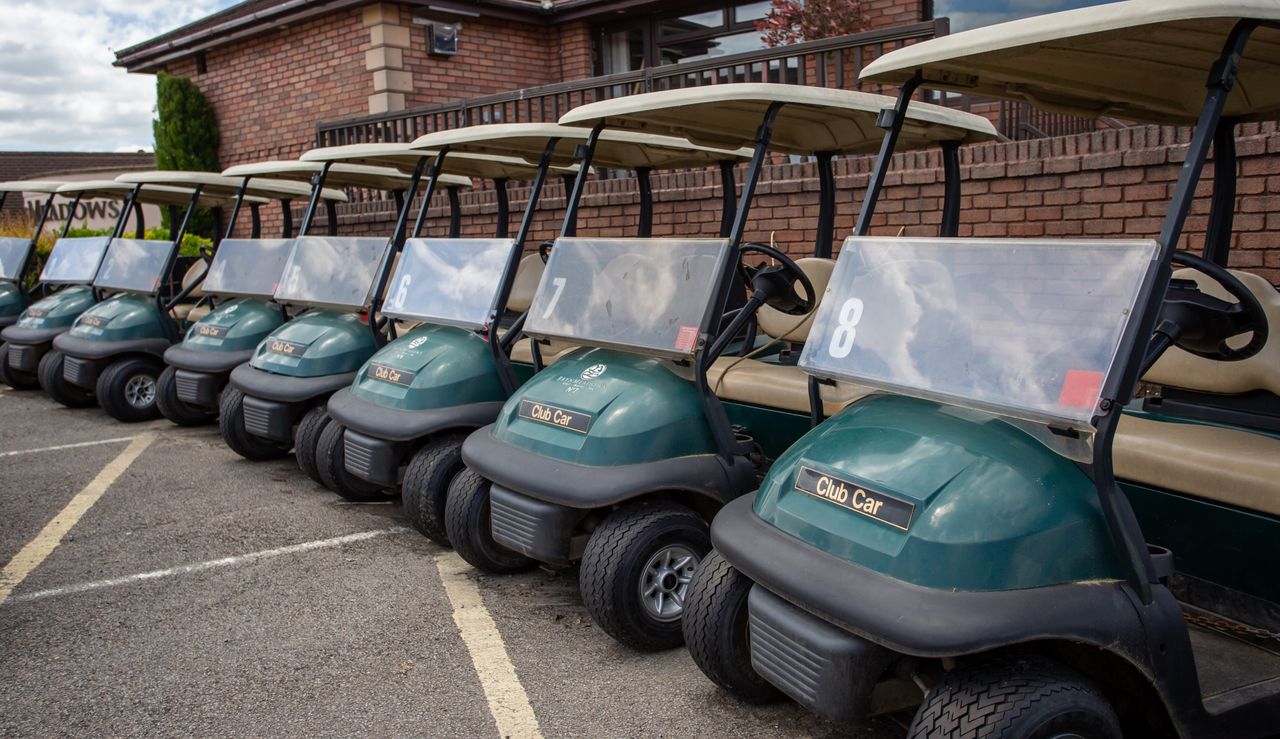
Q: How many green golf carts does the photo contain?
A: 8